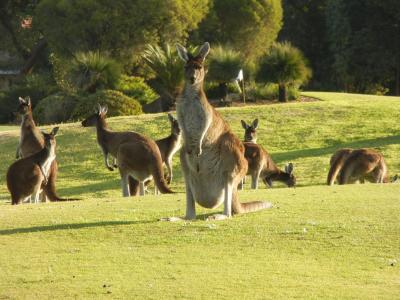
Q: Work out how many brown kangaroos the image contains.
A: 9